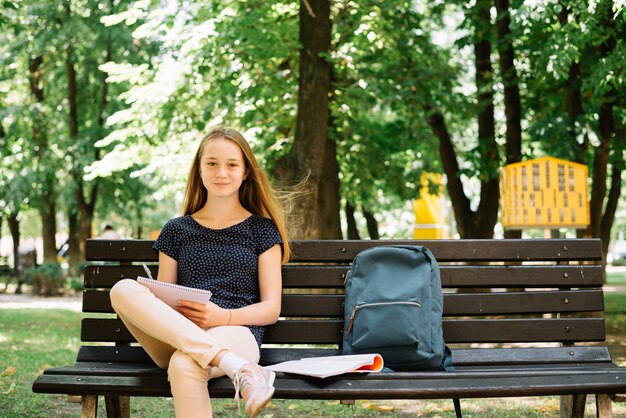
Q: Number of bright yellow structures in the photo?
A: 2